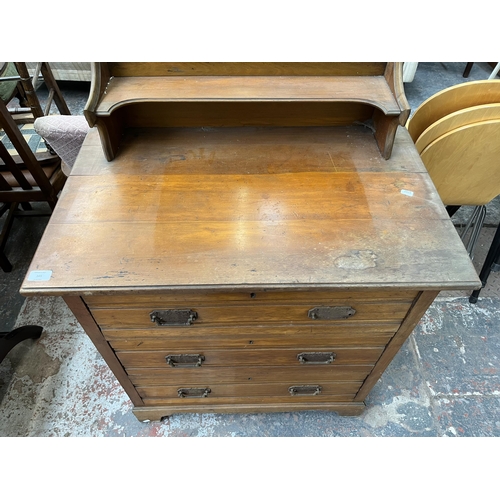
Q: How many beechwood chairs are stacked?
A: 3